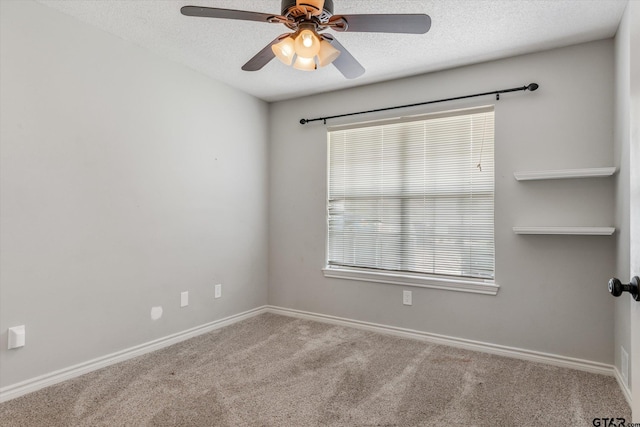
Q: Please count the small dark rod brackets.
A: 2